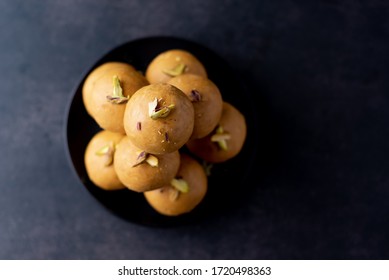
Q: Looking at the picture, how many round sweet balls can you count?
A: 8